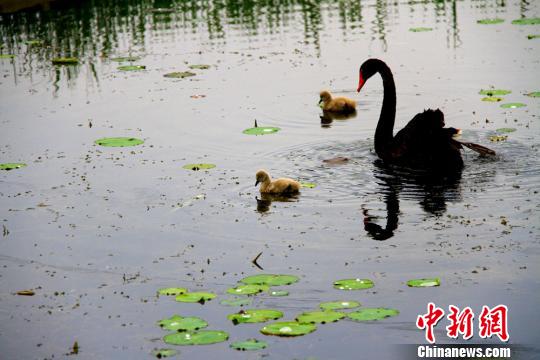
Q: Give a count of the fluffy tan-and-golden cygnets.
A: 2